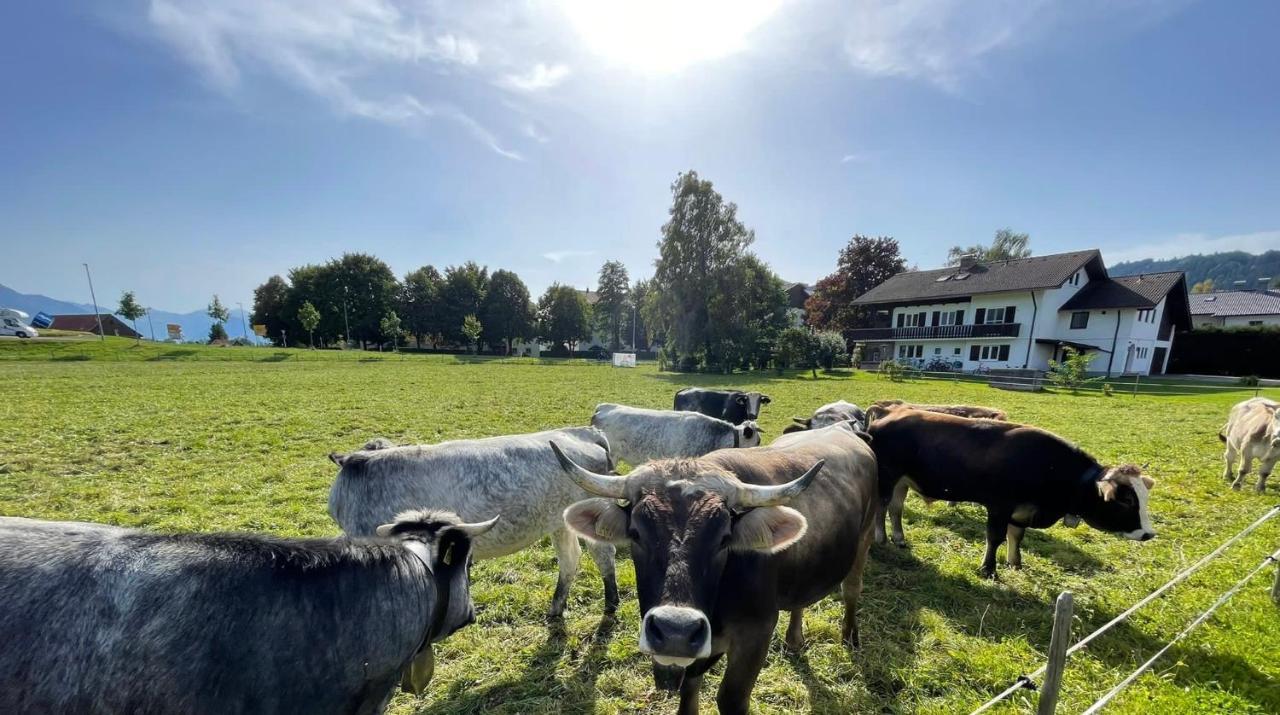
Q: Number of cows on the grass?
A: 9